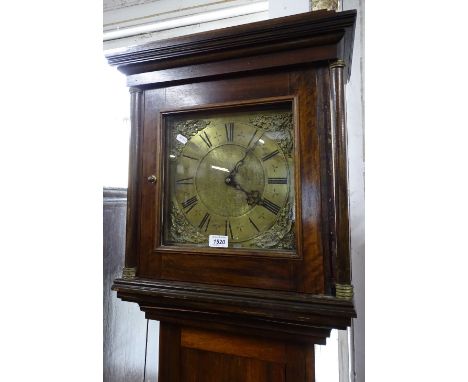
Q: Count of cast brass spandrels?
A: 4